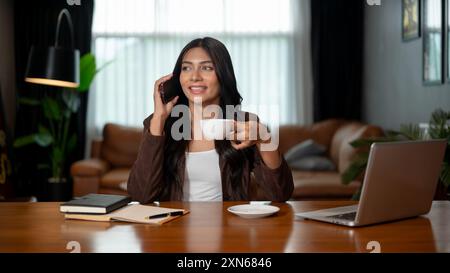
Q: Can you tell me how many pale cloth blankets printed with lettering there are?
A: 0